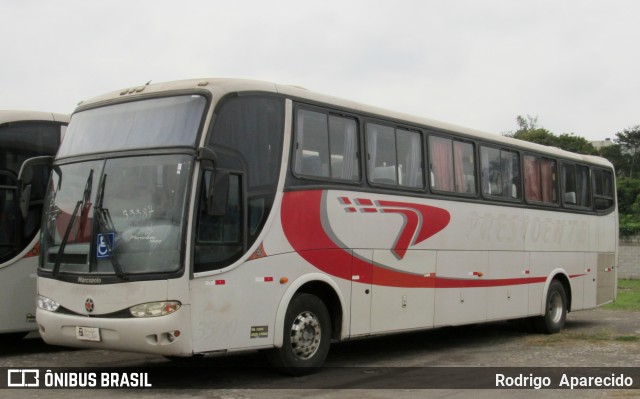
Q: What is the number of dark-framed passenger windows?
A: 7